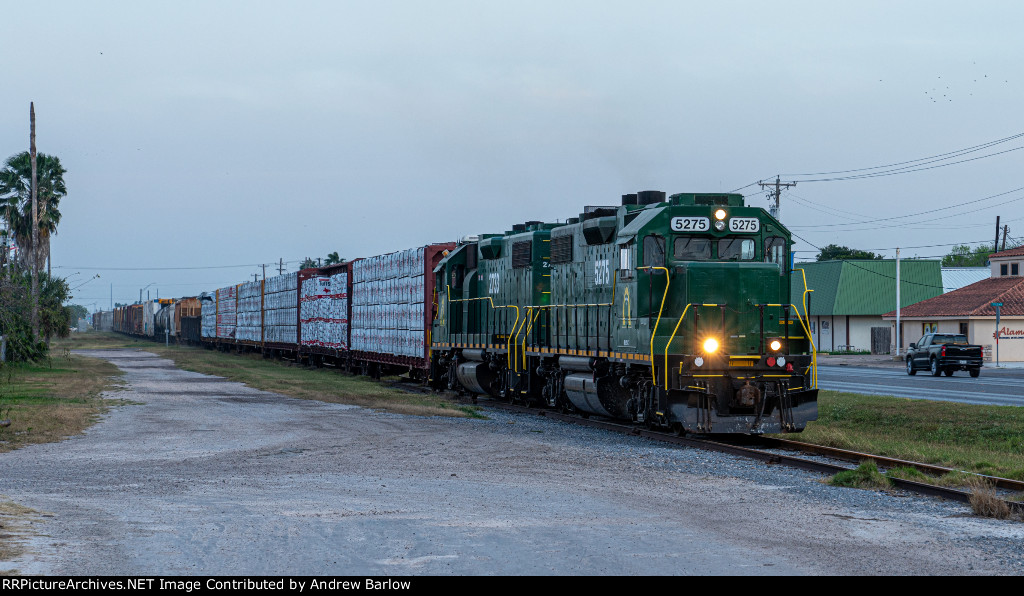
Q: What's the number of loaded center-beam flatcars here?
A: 6